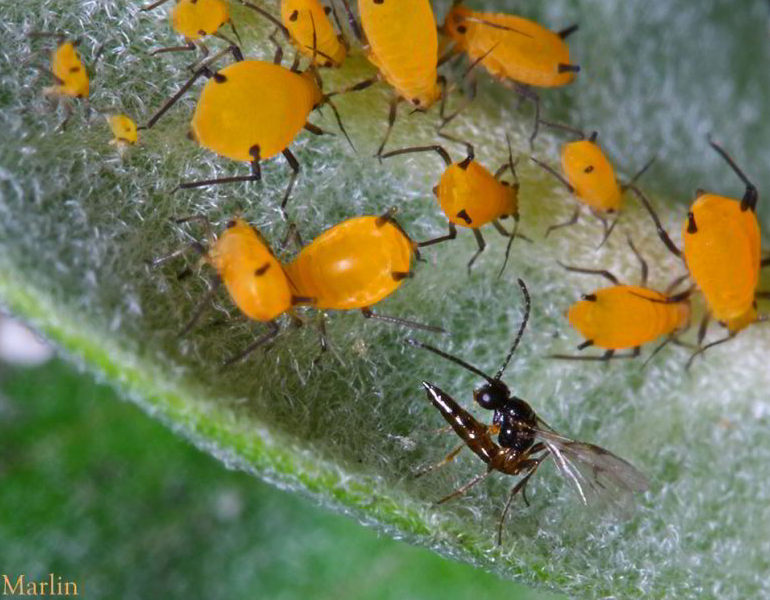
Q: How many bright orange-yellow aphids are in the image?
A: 13